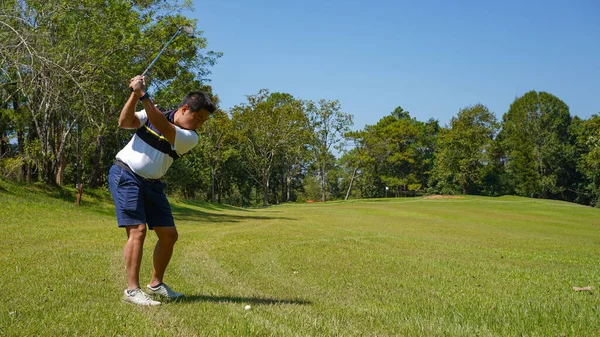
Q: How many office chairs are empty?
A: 0